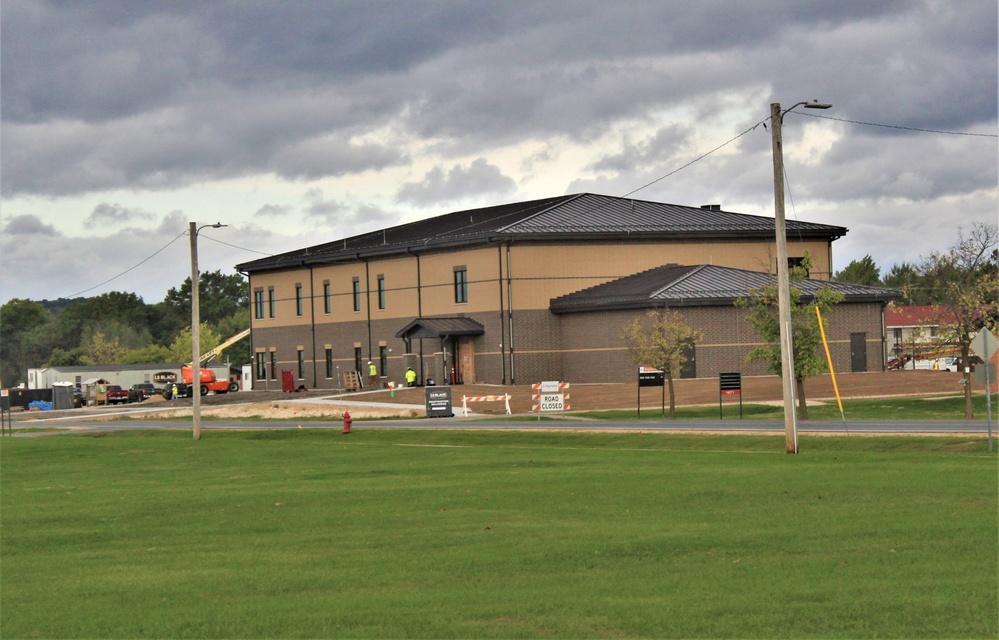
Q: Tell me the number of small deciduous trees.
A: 3